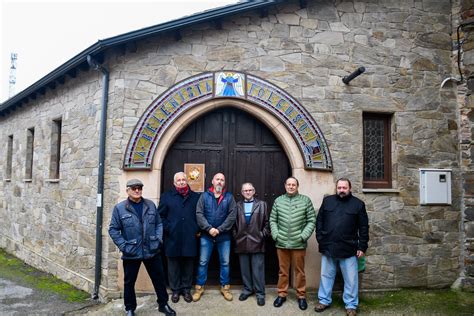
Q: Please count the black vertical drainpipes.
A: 1